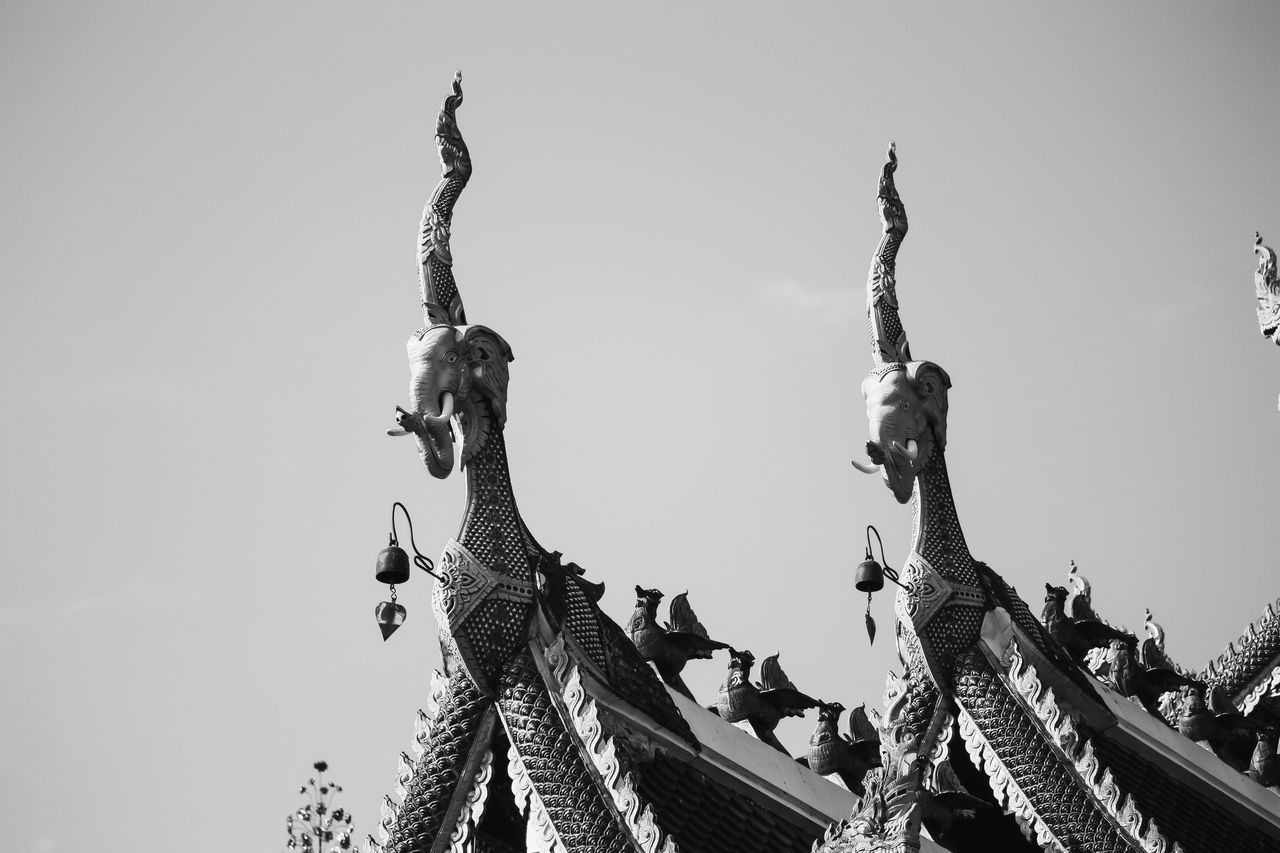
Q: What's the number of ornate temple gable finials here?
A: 2